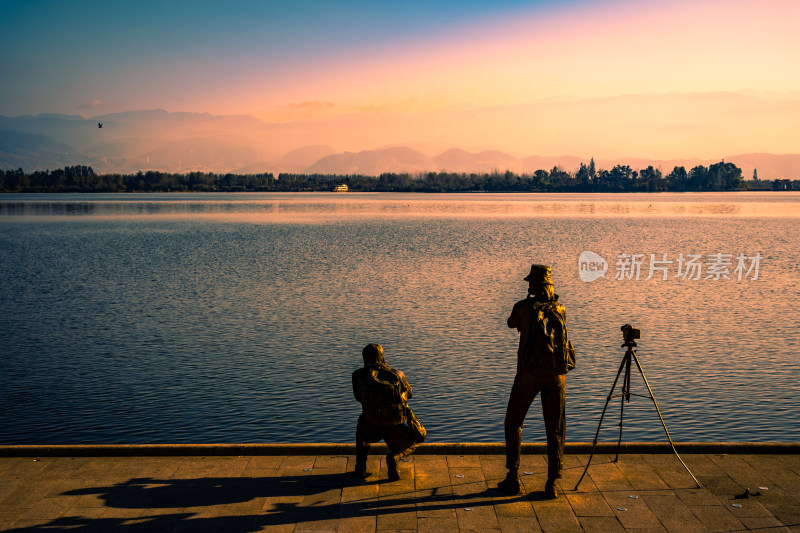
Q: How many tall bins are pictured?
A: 0